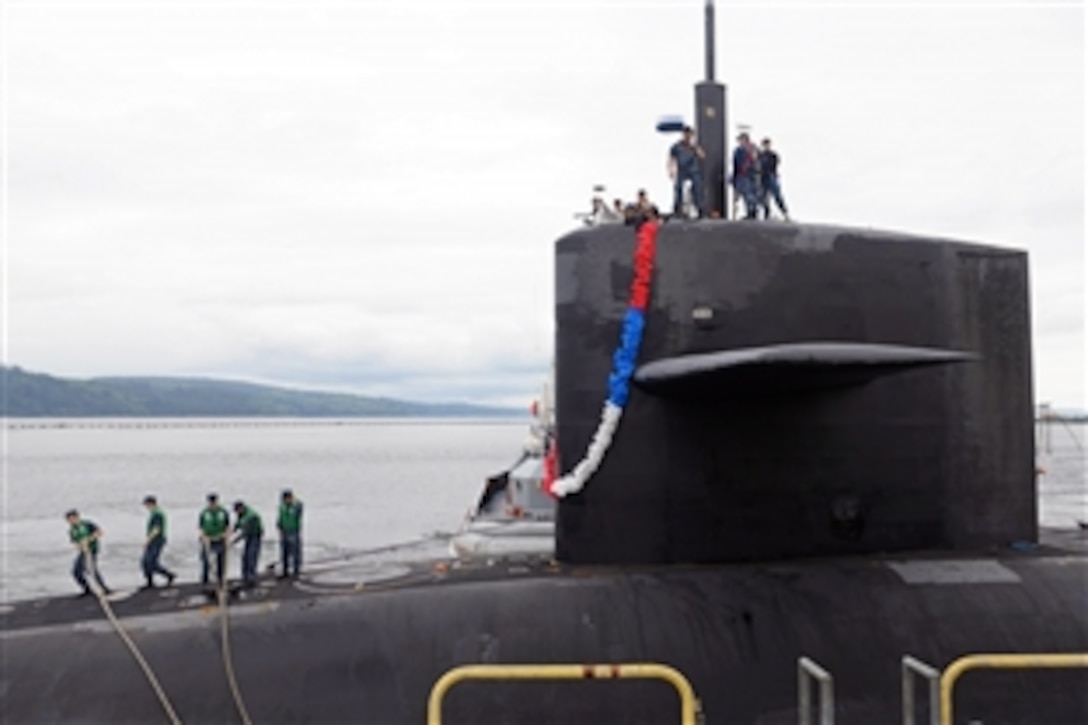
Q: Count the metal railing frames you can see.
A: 4